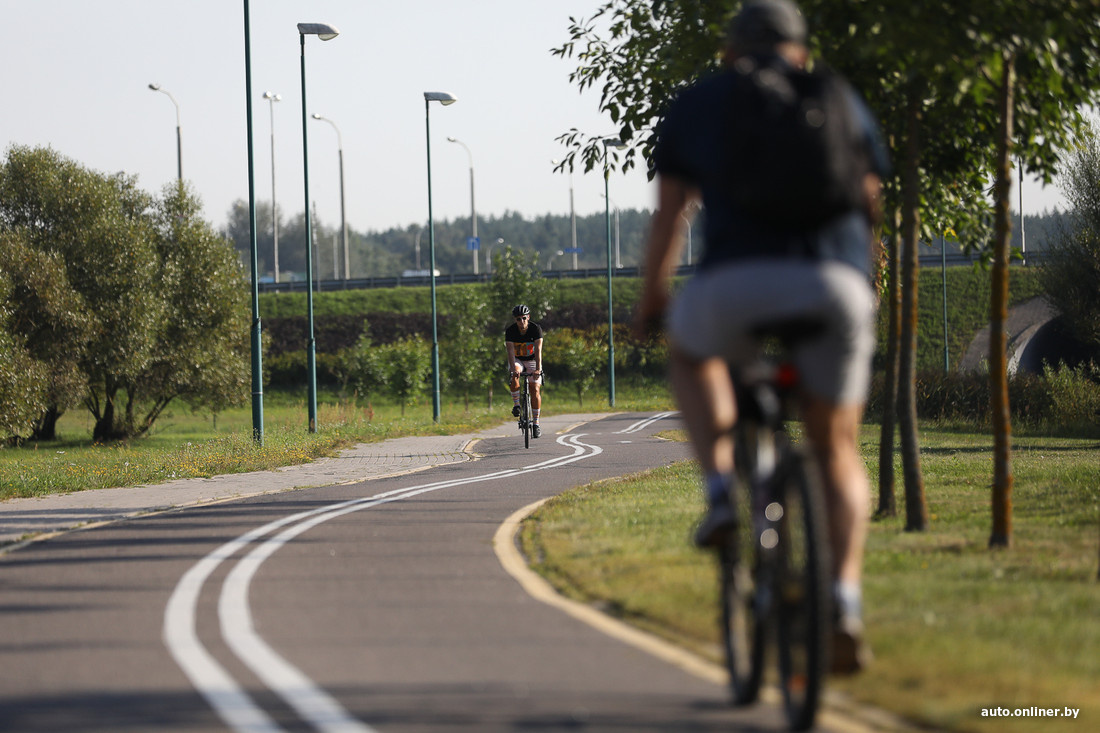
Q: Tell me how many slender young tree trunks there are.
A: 3